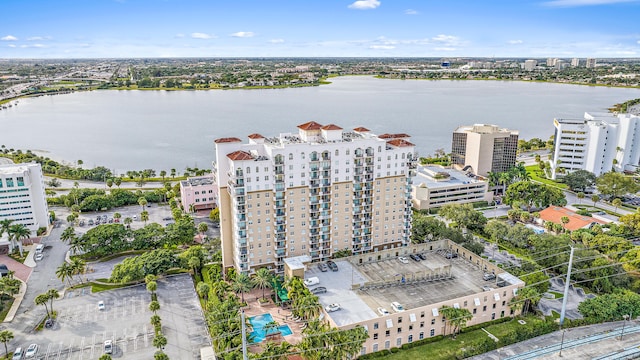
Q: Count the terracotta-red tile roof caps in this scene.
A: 8